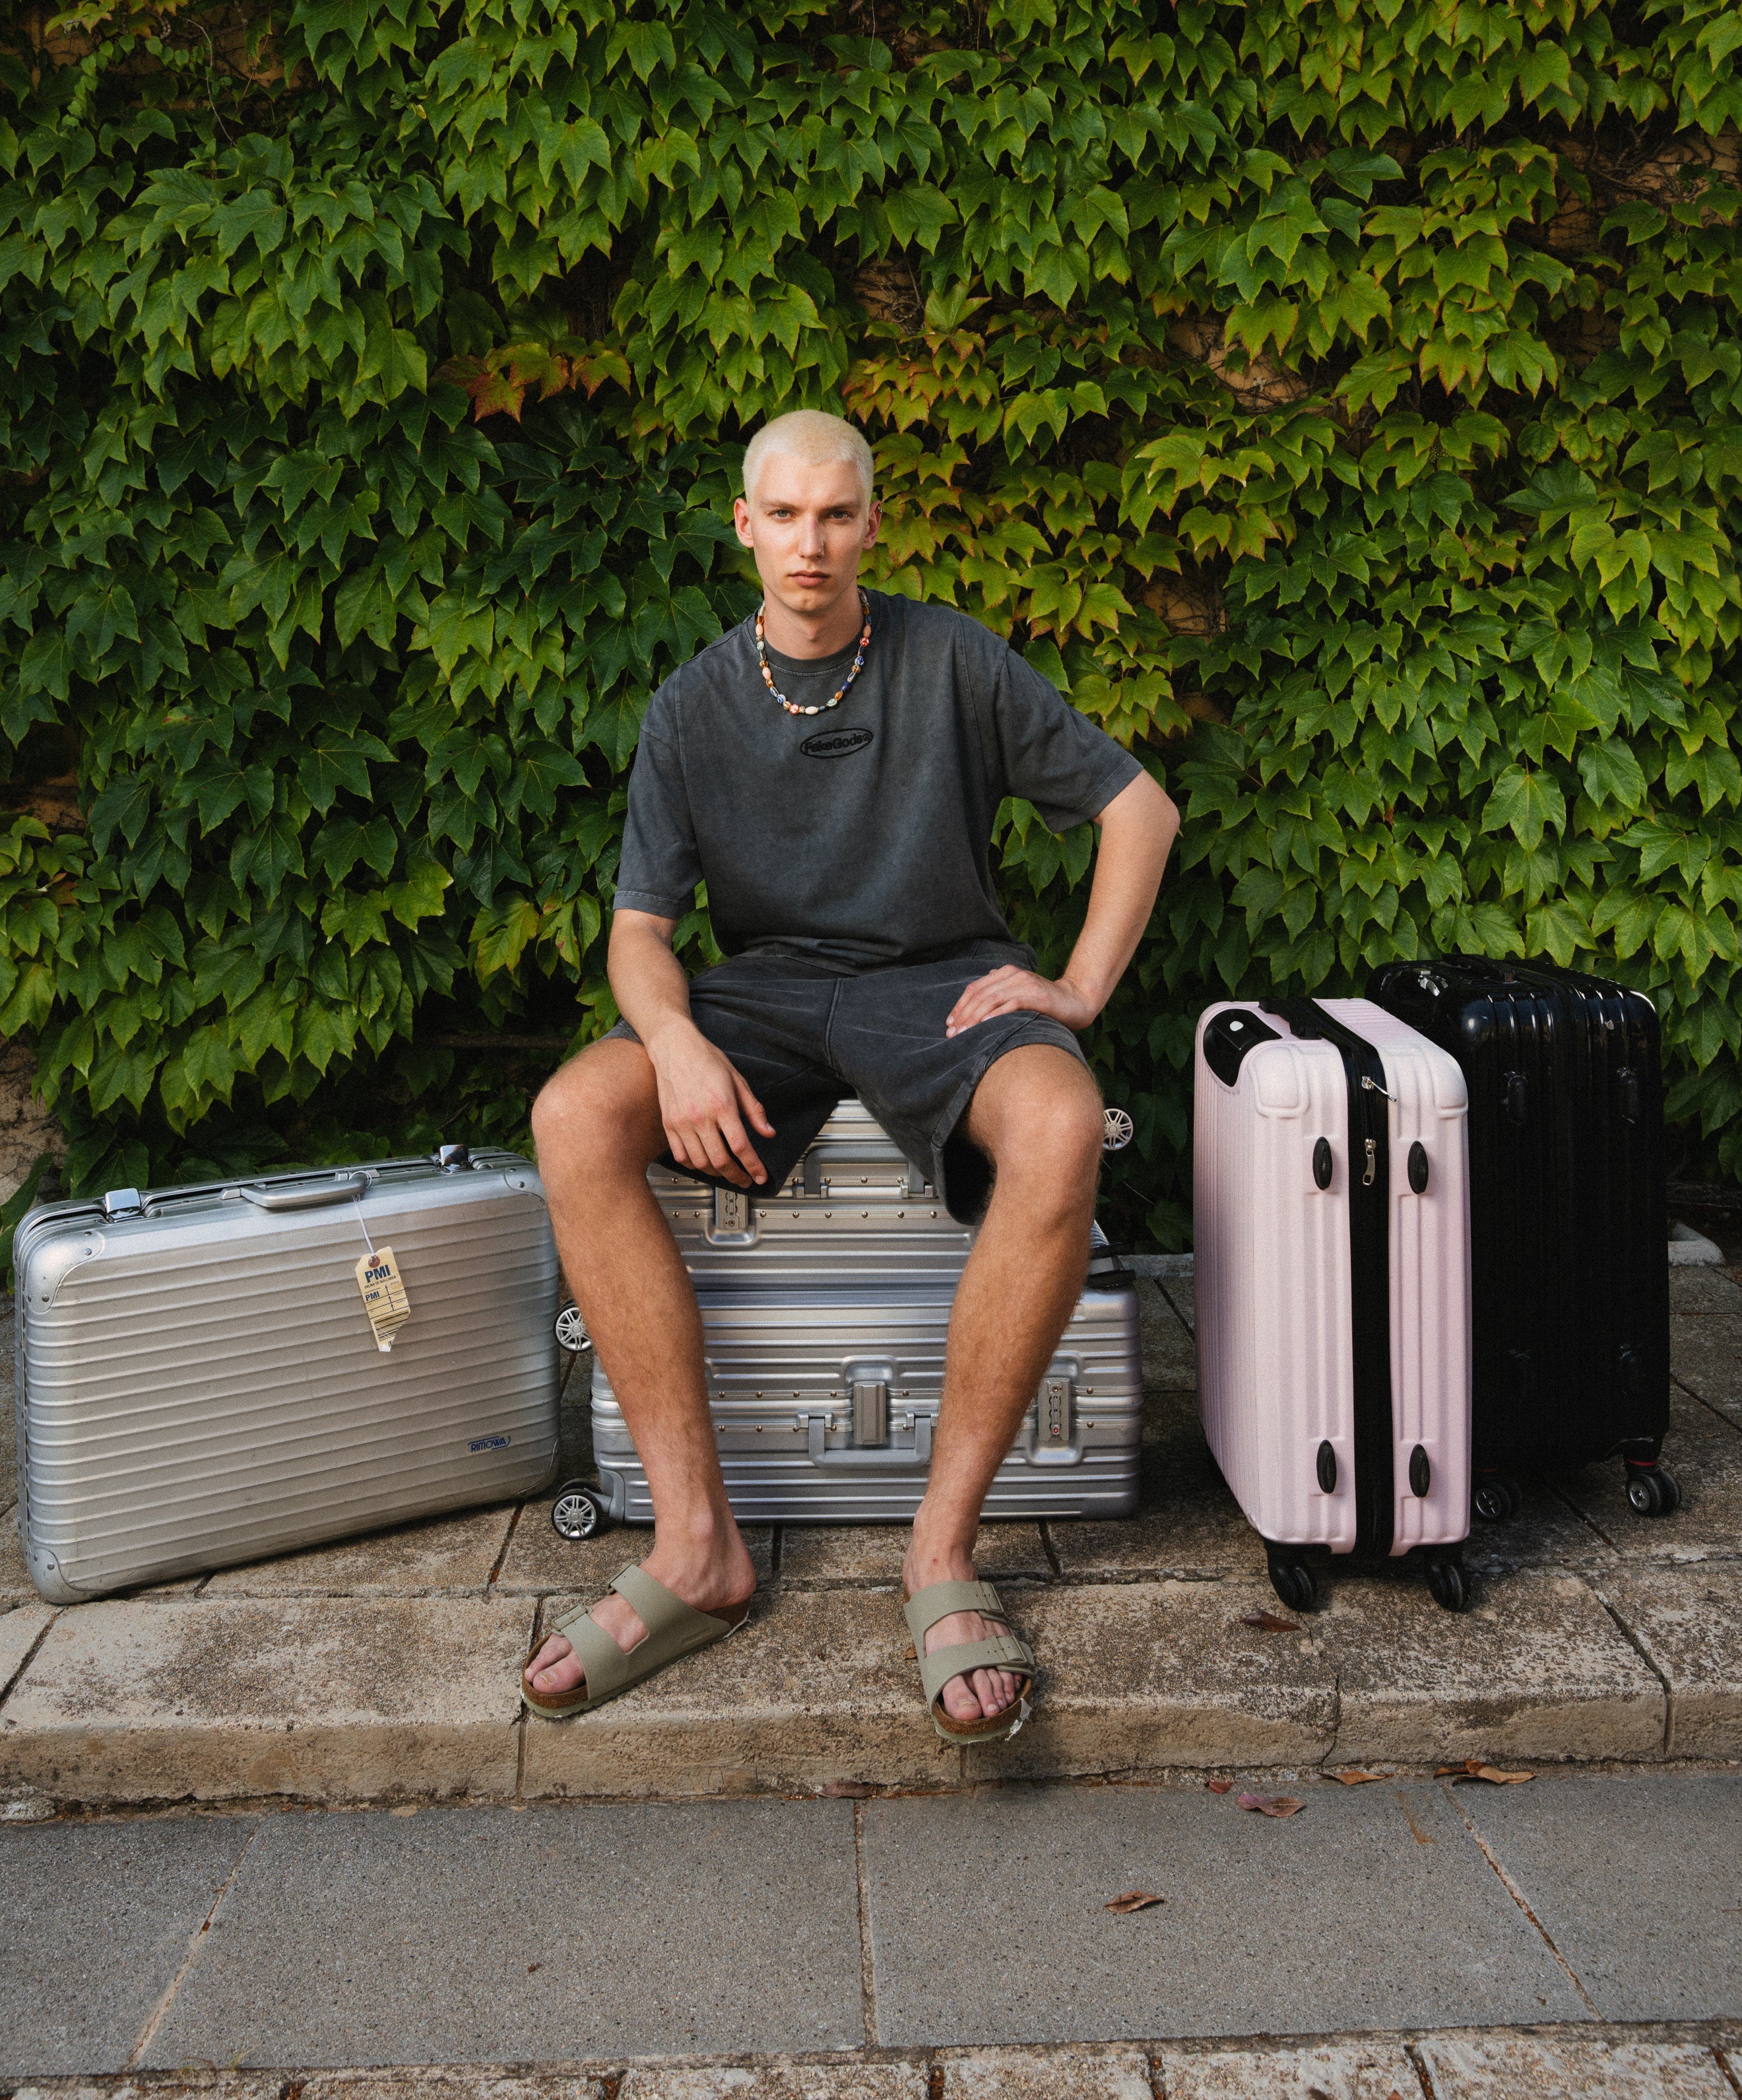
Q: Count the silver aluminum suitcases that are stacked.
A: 2